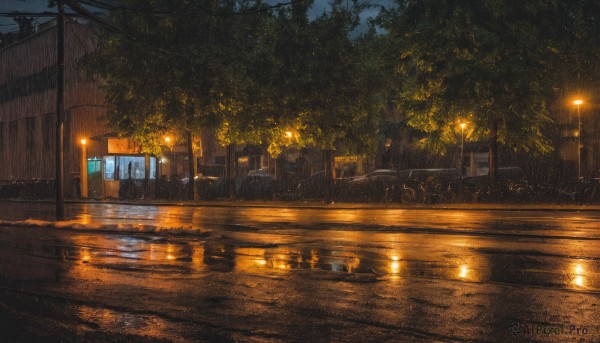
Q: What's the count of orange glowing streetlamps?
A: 5